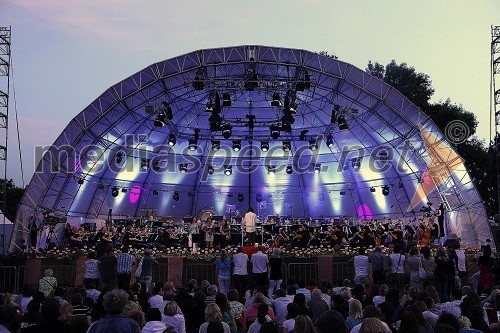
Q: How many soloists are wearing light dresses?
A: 3